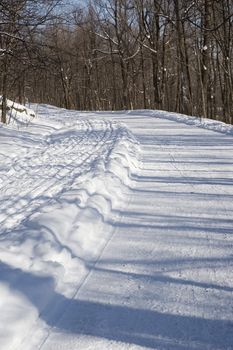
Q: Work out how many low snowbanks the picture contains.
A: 2